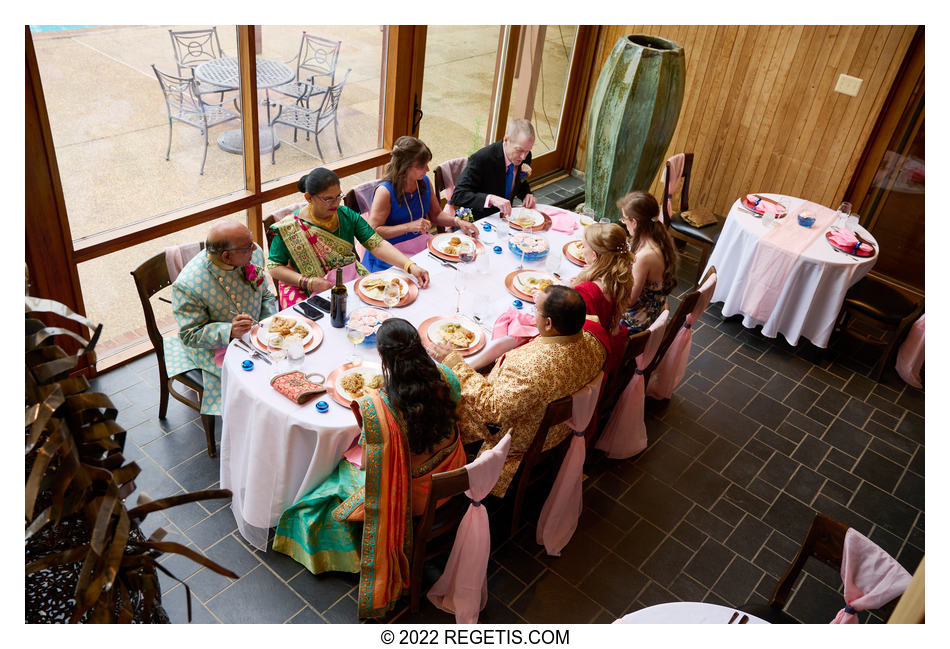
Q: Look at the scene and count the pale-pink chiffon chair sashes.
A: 11